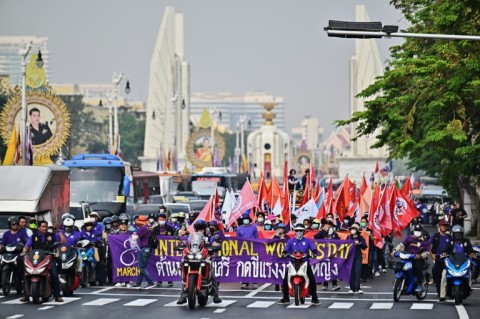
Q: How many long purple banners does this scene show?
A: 1